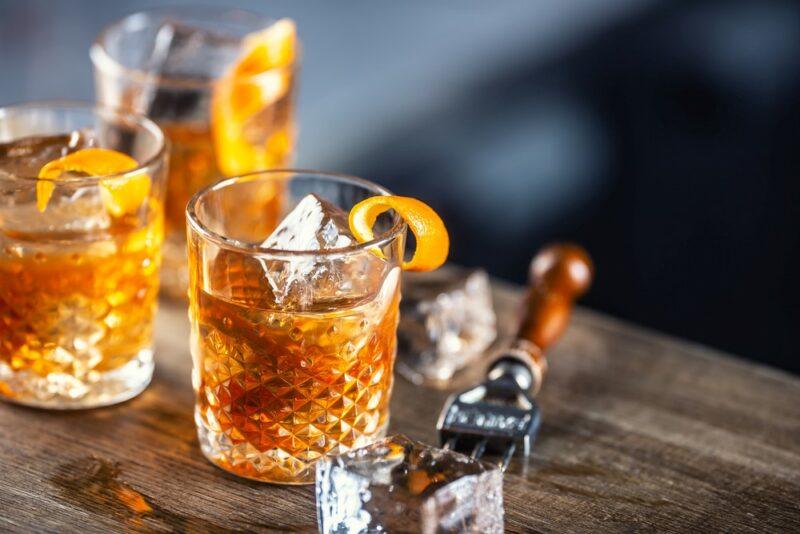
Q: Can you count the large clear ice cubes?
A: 5